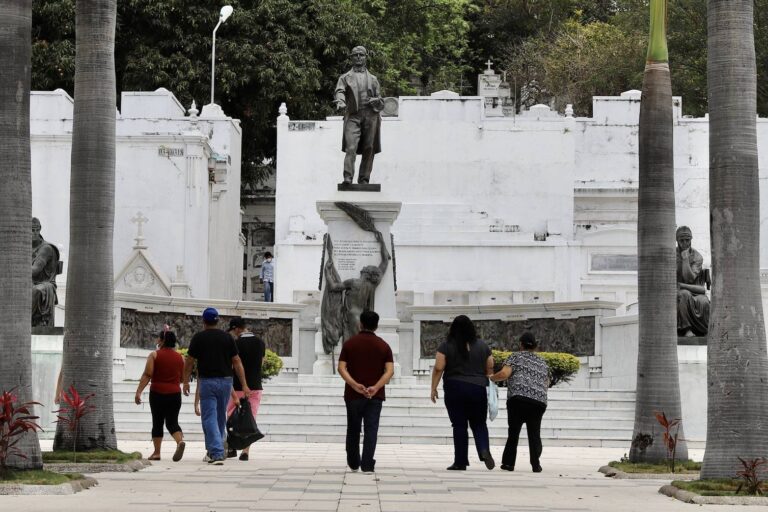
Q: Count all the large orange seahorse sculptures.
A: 0